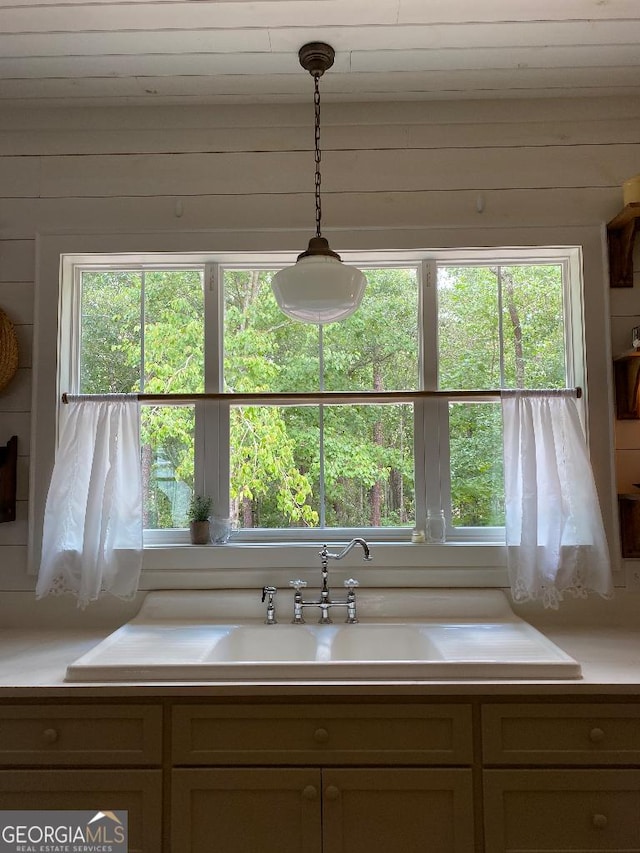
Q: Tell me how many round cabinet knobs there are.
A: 6